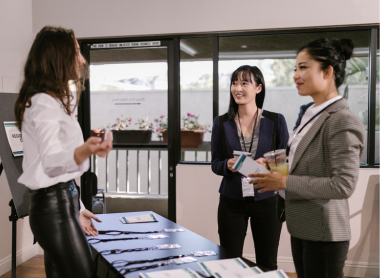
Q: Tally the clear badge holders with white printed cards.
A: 6